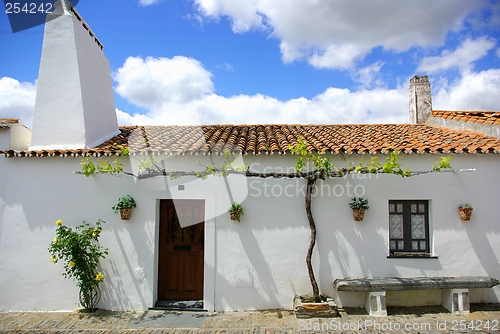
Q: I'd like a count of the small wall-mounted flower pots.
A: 4